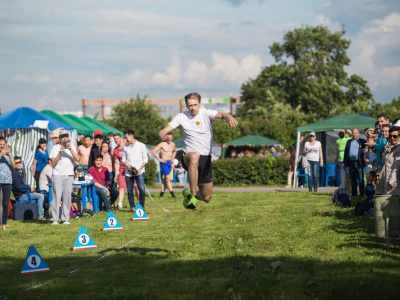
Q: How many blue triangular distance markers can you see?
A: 4